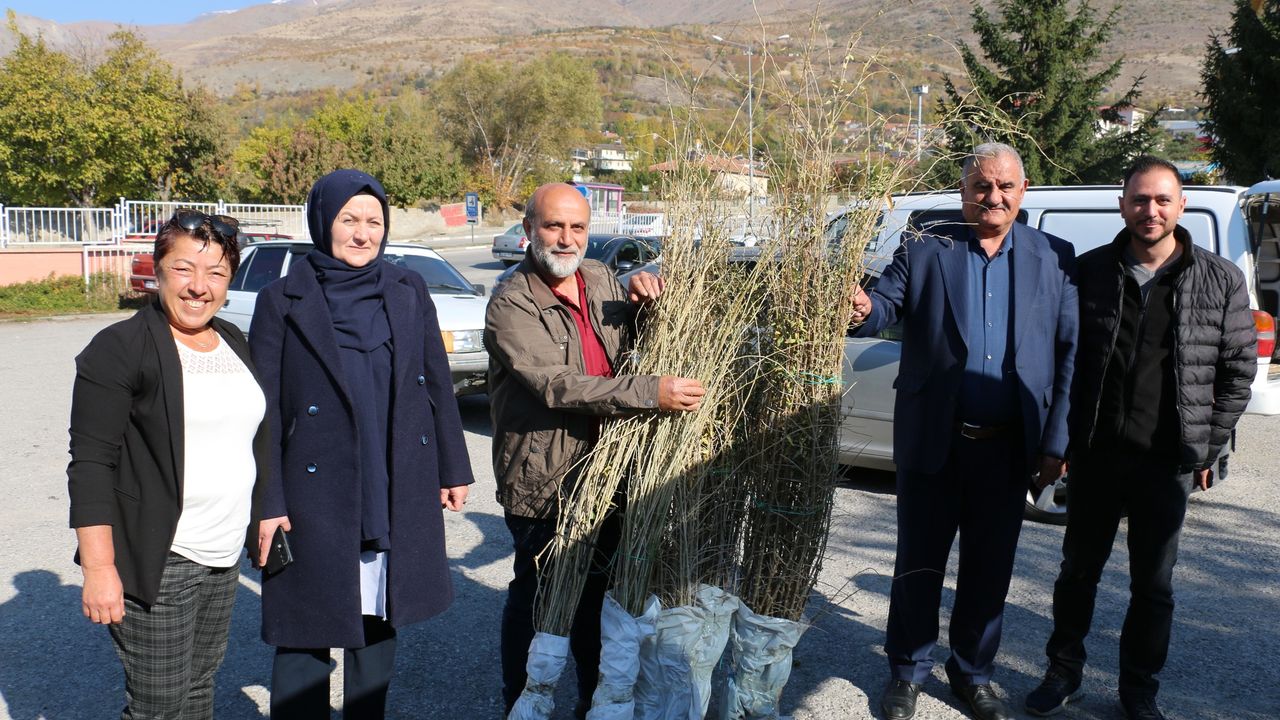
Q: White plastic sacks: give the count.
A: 4